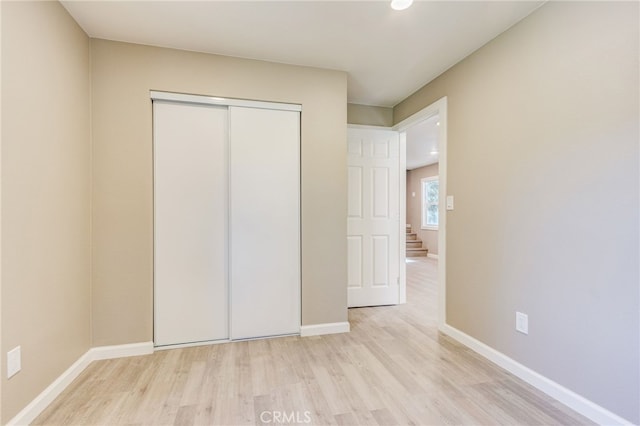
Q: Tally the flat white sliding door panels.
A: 2